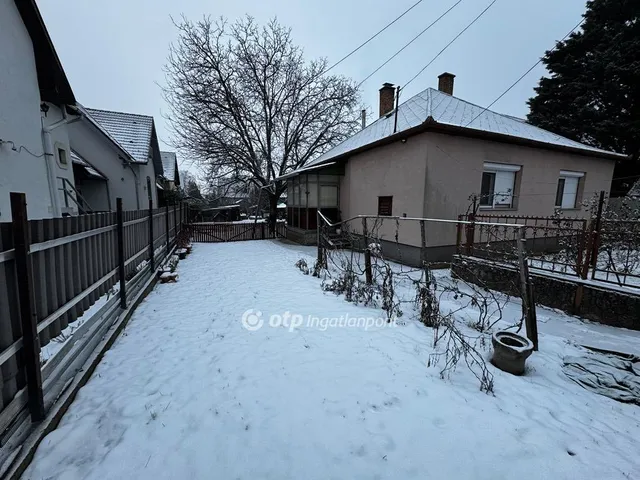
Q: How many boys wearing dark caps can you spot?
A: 0